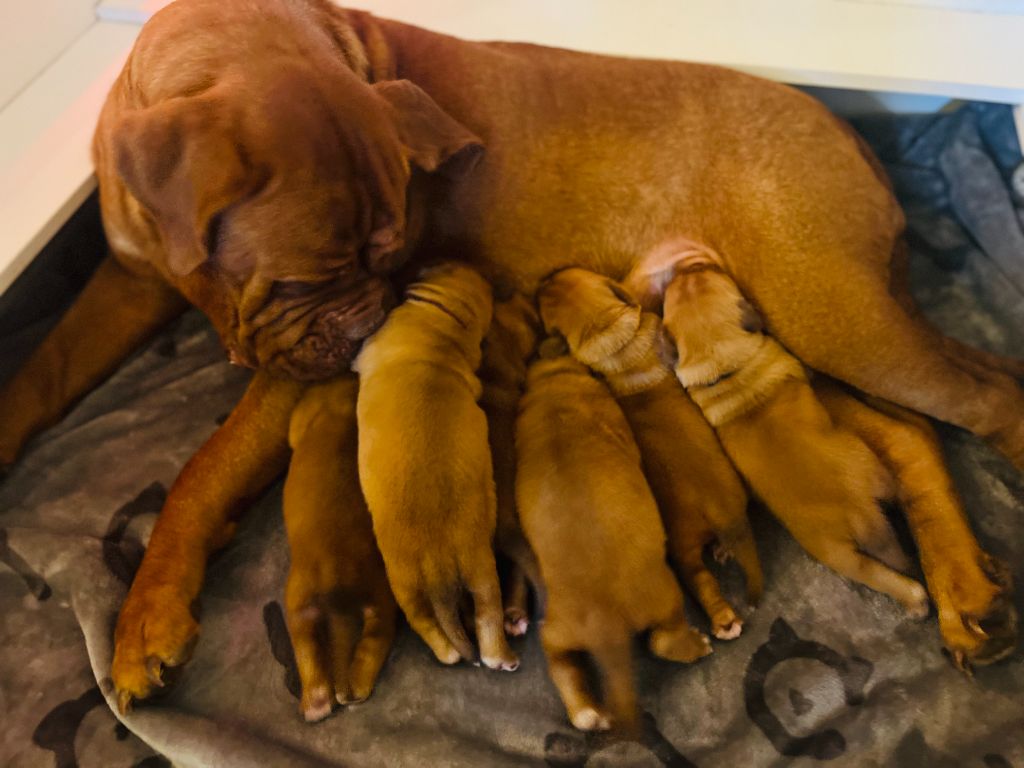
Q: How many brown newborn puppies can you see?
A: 6